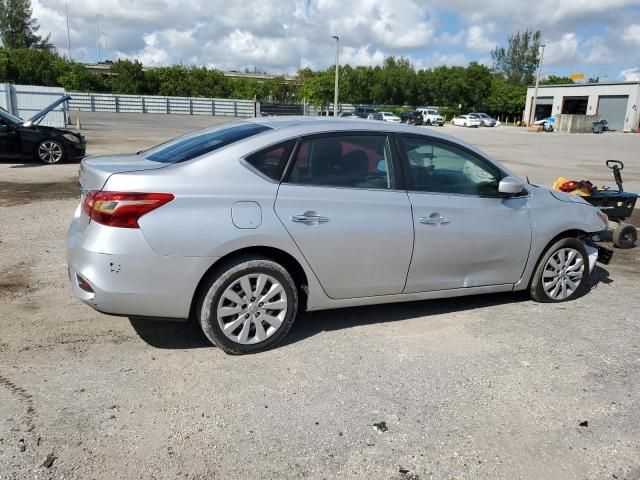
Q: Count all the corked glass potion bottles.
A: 0